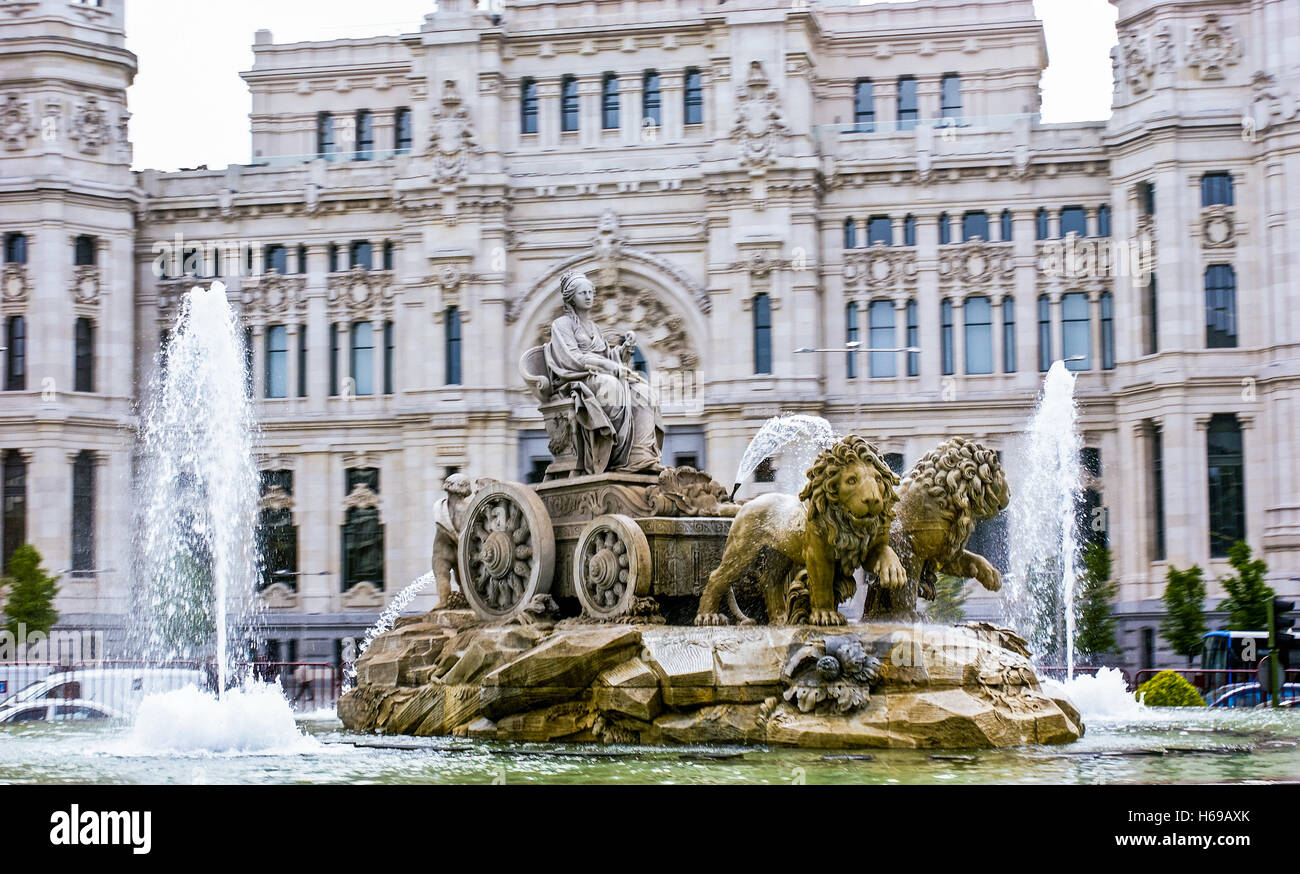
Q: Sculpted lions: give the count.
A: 2